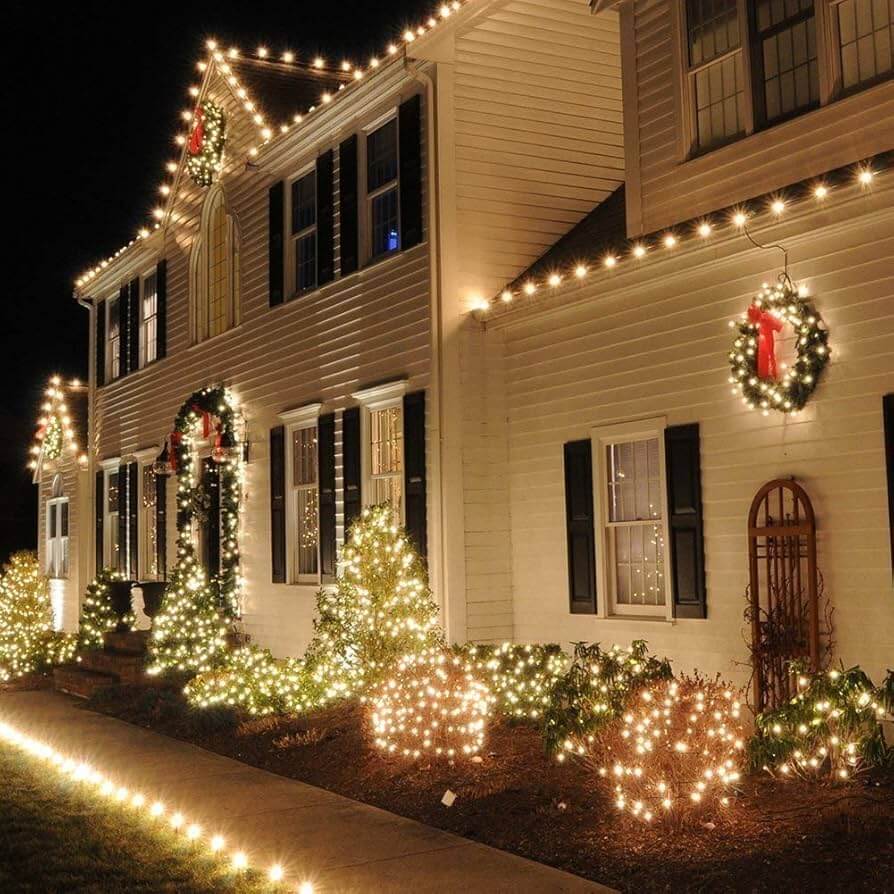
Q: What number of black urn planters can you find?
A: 2